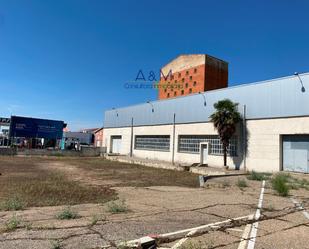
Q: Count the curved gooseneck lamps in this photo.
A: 4